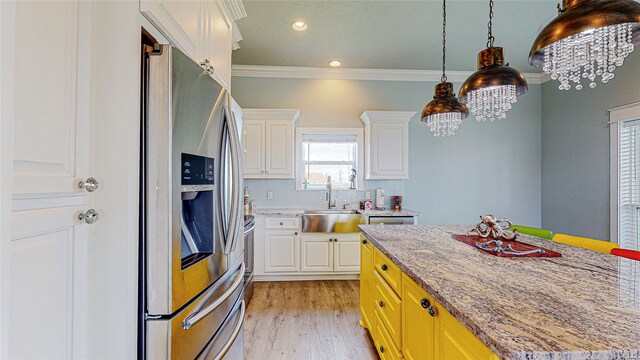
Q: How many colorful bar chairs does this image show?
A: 3